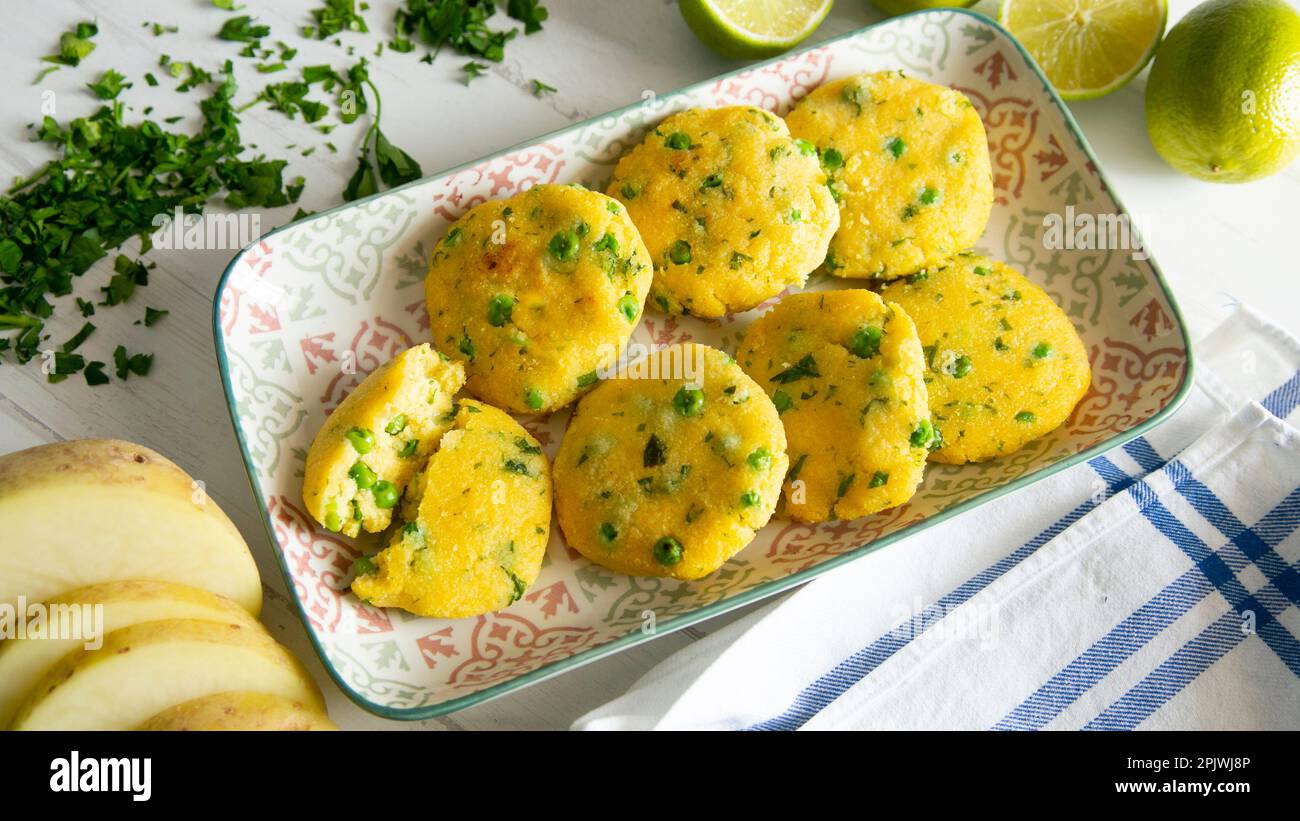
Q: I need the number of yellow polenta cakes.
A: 7